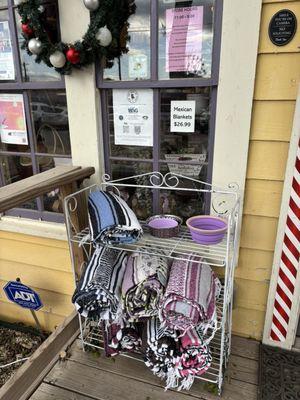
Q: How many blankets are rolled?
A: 7